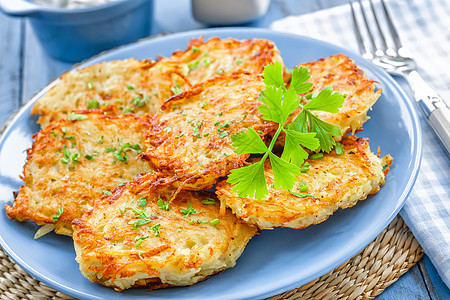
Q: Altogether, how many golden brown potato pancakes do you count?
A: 7